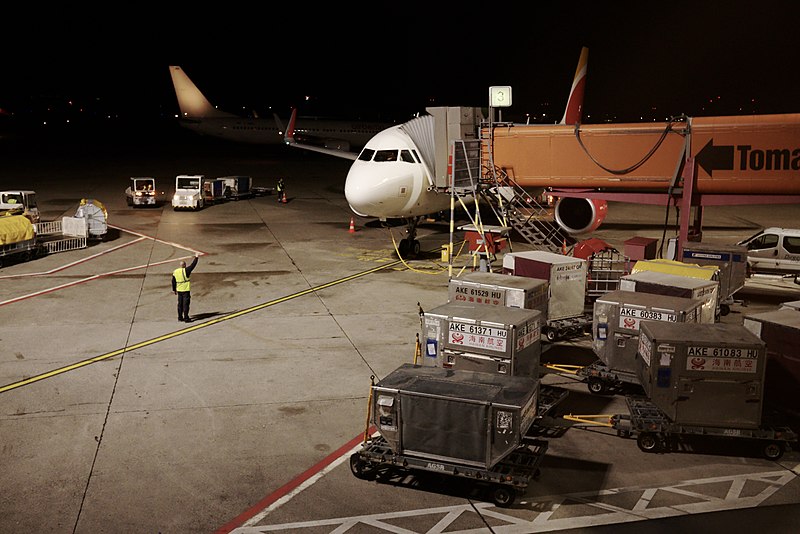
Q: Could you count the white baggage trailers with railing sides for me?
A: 1